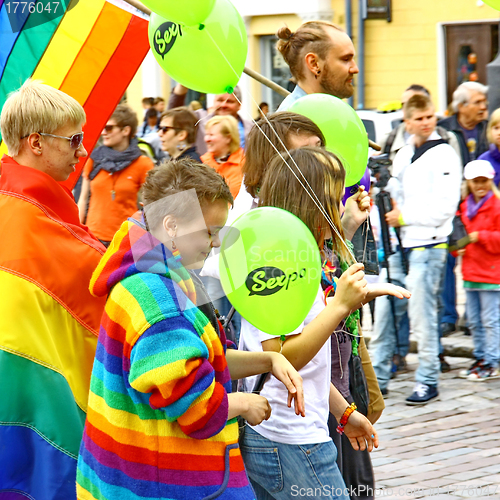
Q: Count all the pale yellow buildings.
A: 1